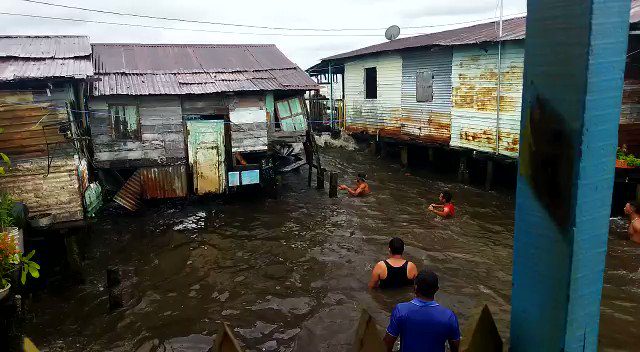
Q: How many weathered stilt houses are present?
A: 3